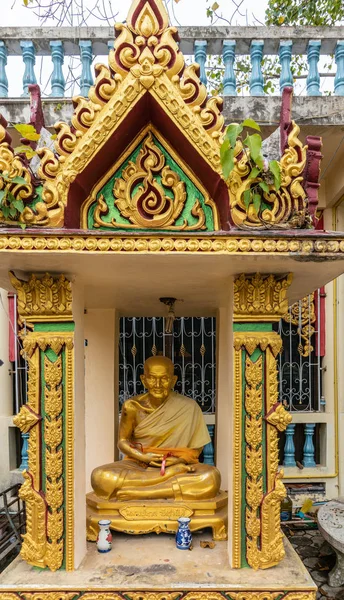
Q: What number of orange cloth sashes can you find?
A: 1